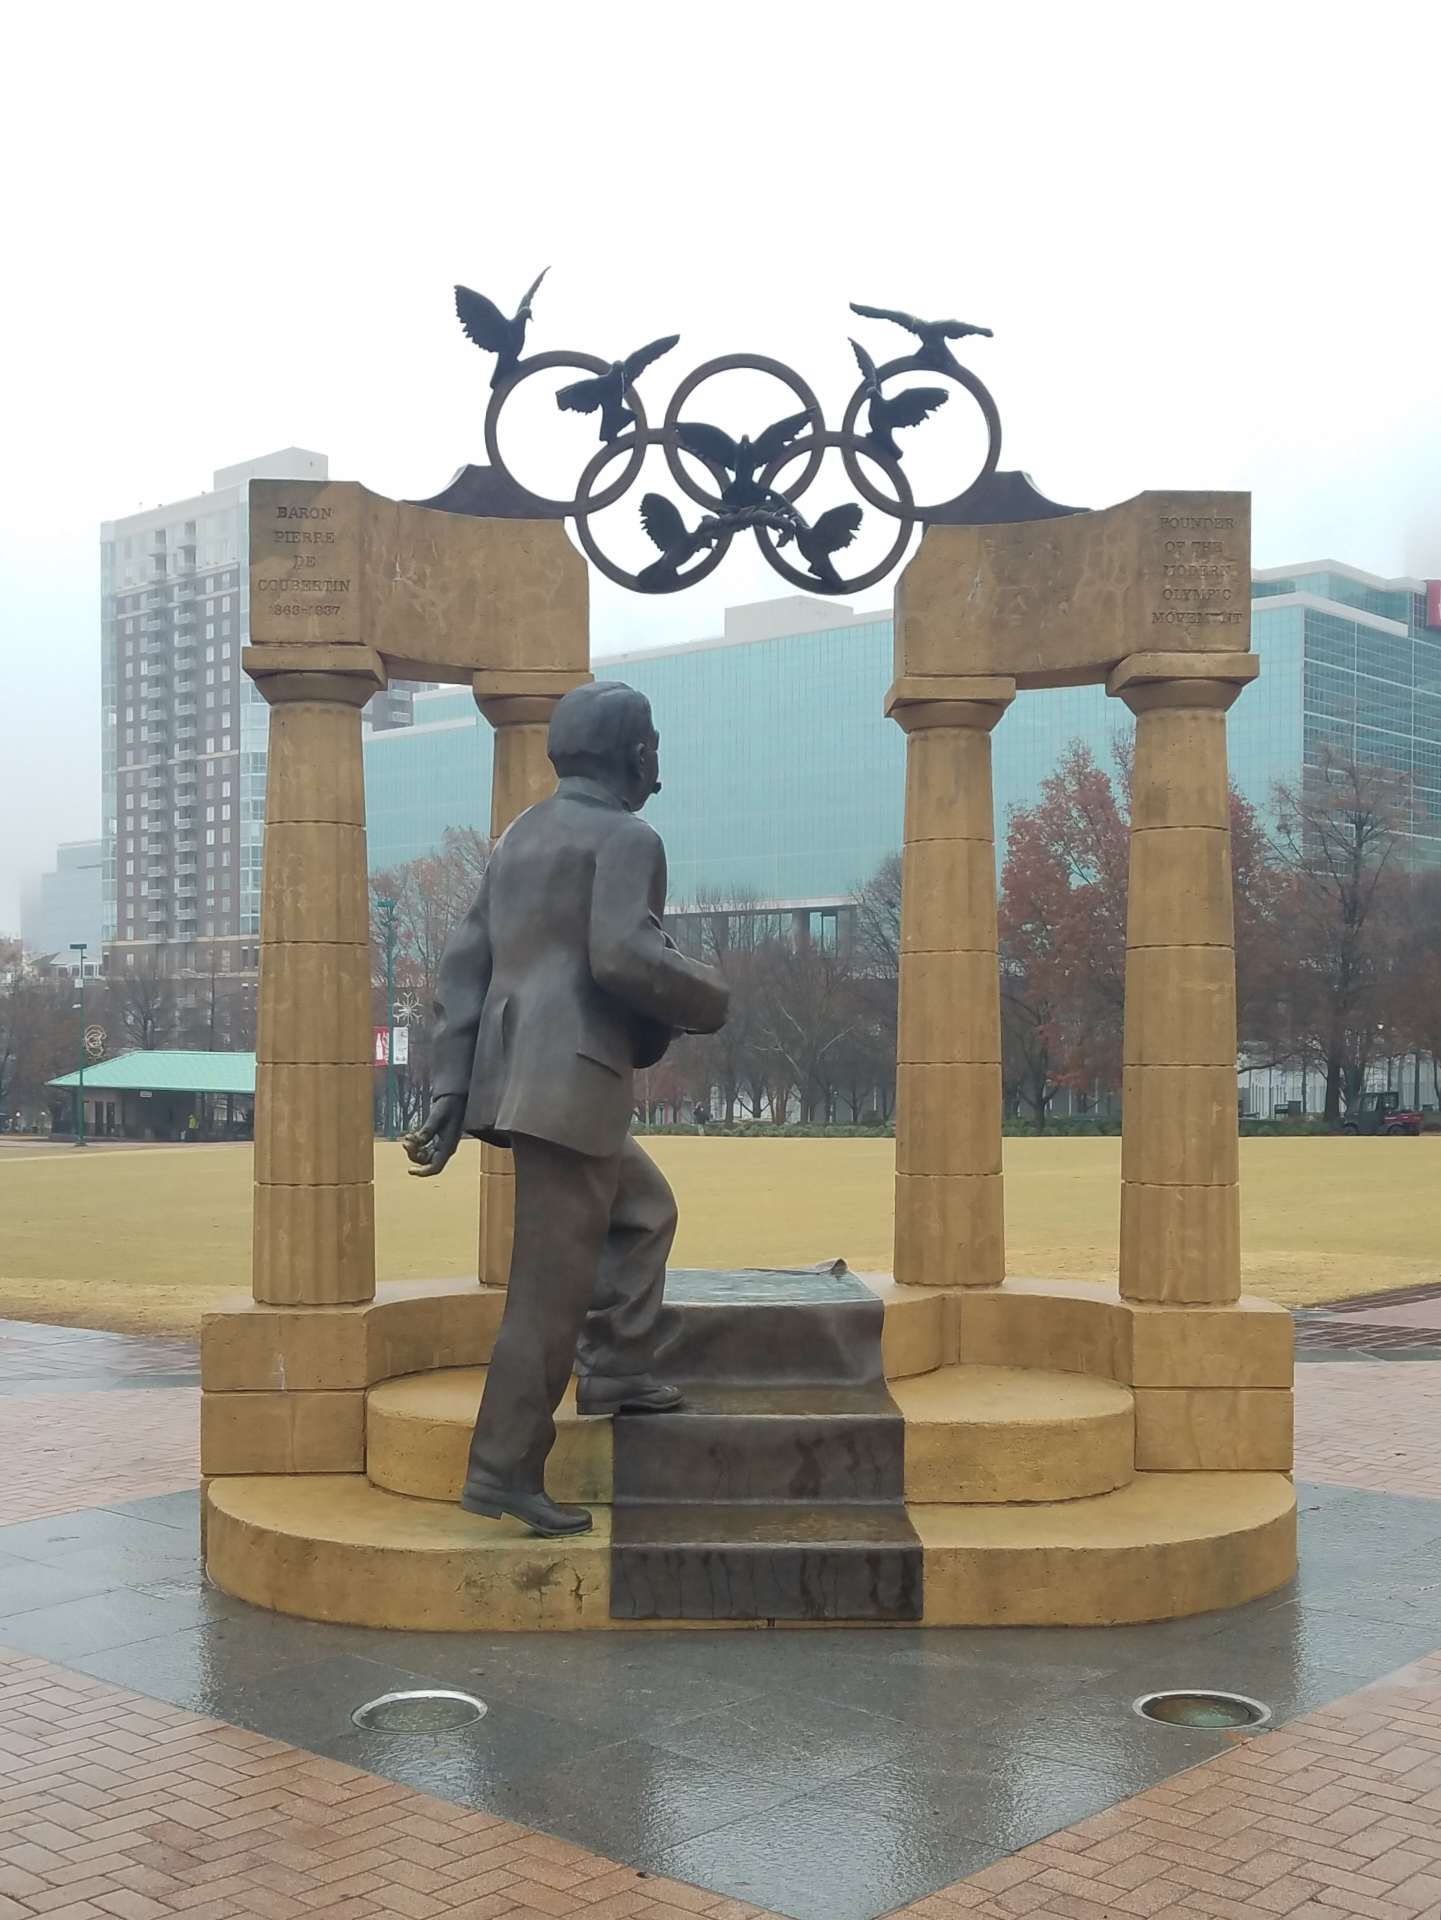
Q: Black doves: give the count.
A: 7